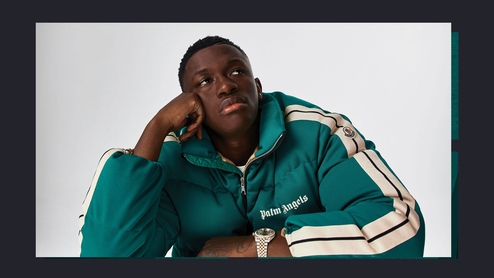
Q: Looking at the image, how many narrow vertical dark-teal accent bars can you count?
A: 2